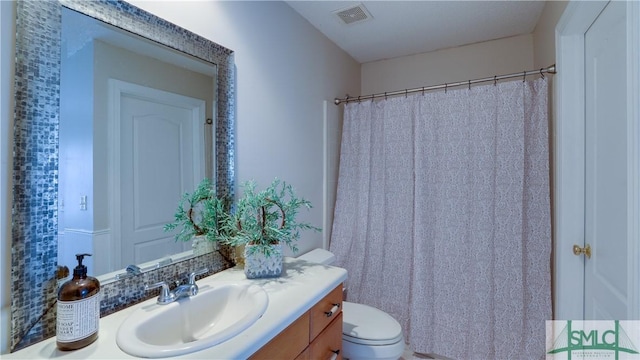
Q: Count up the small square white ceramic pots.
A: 1